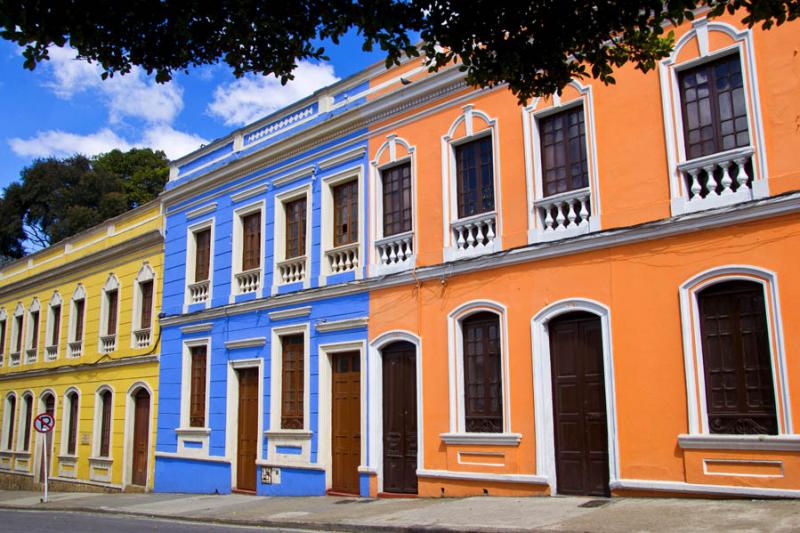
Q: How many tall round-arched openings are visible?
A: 10